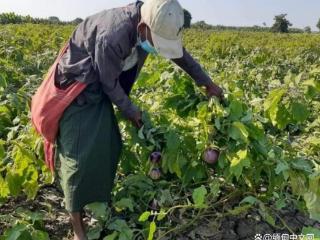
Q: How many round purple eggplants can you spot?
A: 3